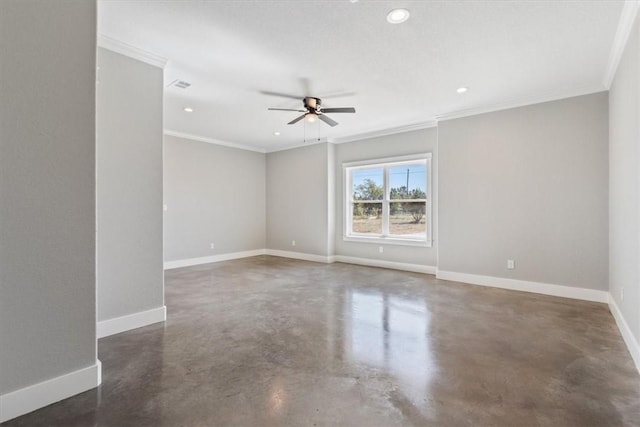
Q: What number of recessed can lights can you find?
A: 4